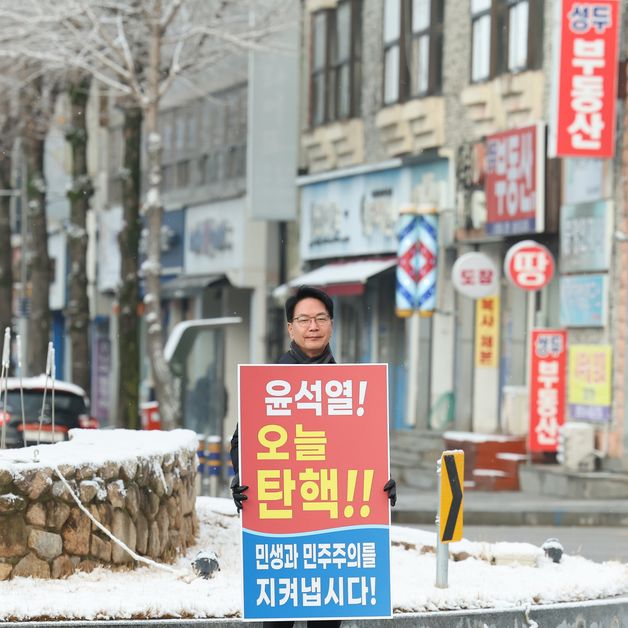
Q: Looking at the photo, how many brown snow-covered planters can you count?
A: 1